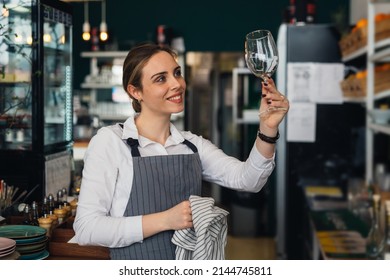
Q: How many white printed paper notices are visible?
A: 3